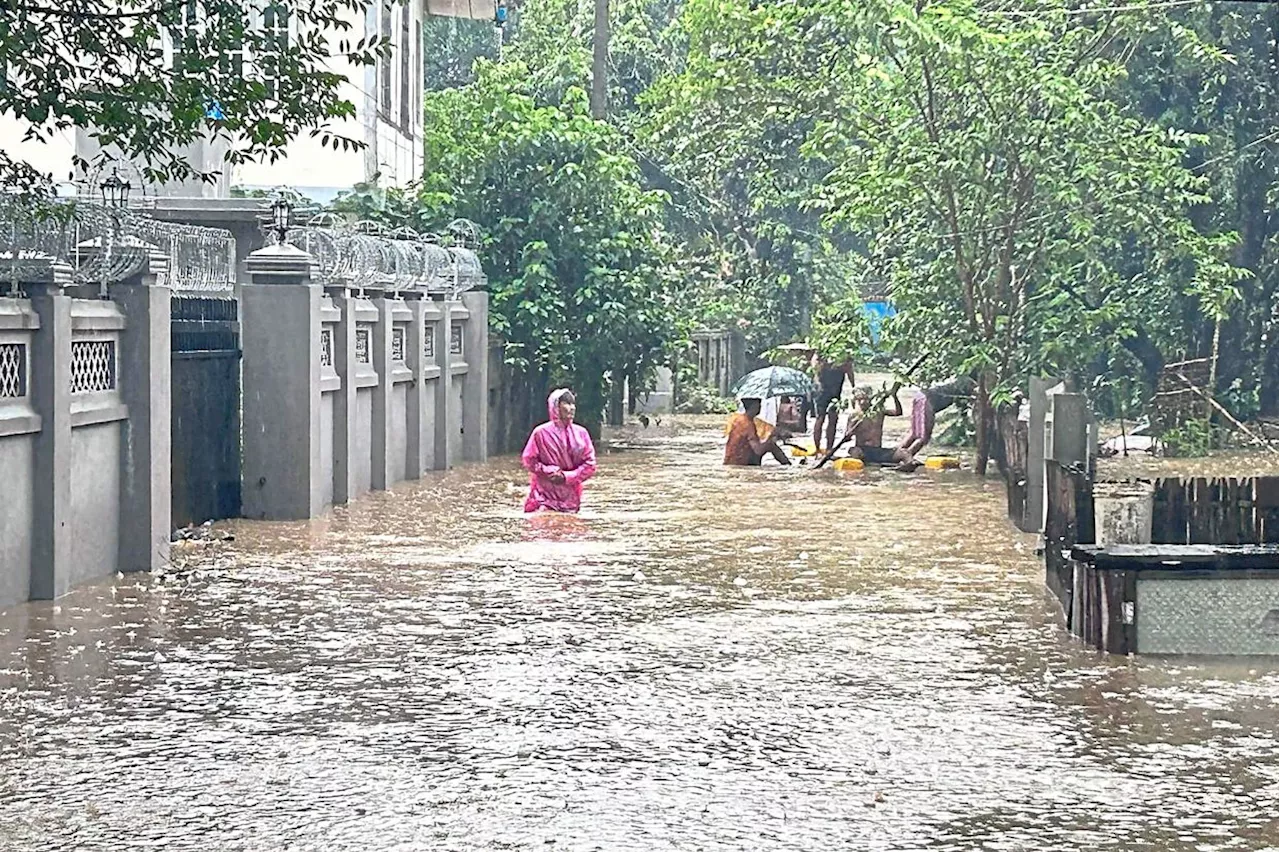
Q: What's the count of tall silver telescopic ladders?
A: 0